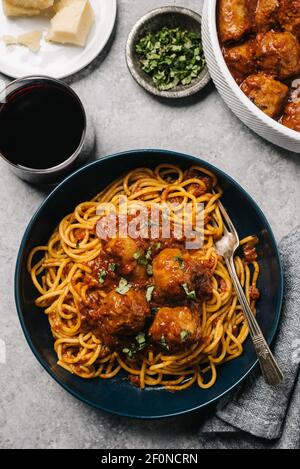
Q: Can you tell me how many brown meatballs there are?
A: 11